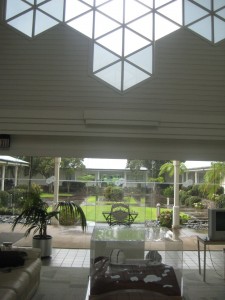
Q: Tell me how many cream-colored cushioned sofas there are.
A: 1